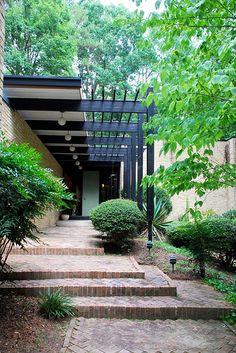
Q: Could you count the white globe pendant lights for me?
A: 6